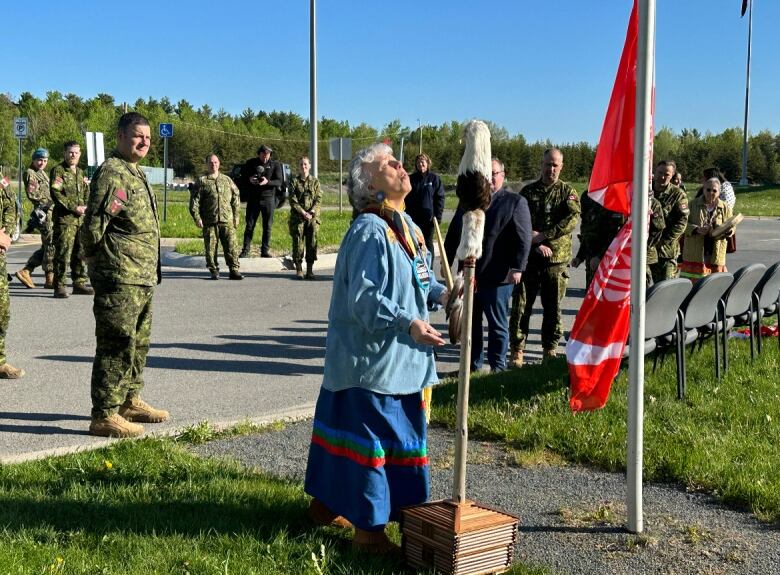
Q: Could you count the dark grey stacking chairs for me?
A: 4